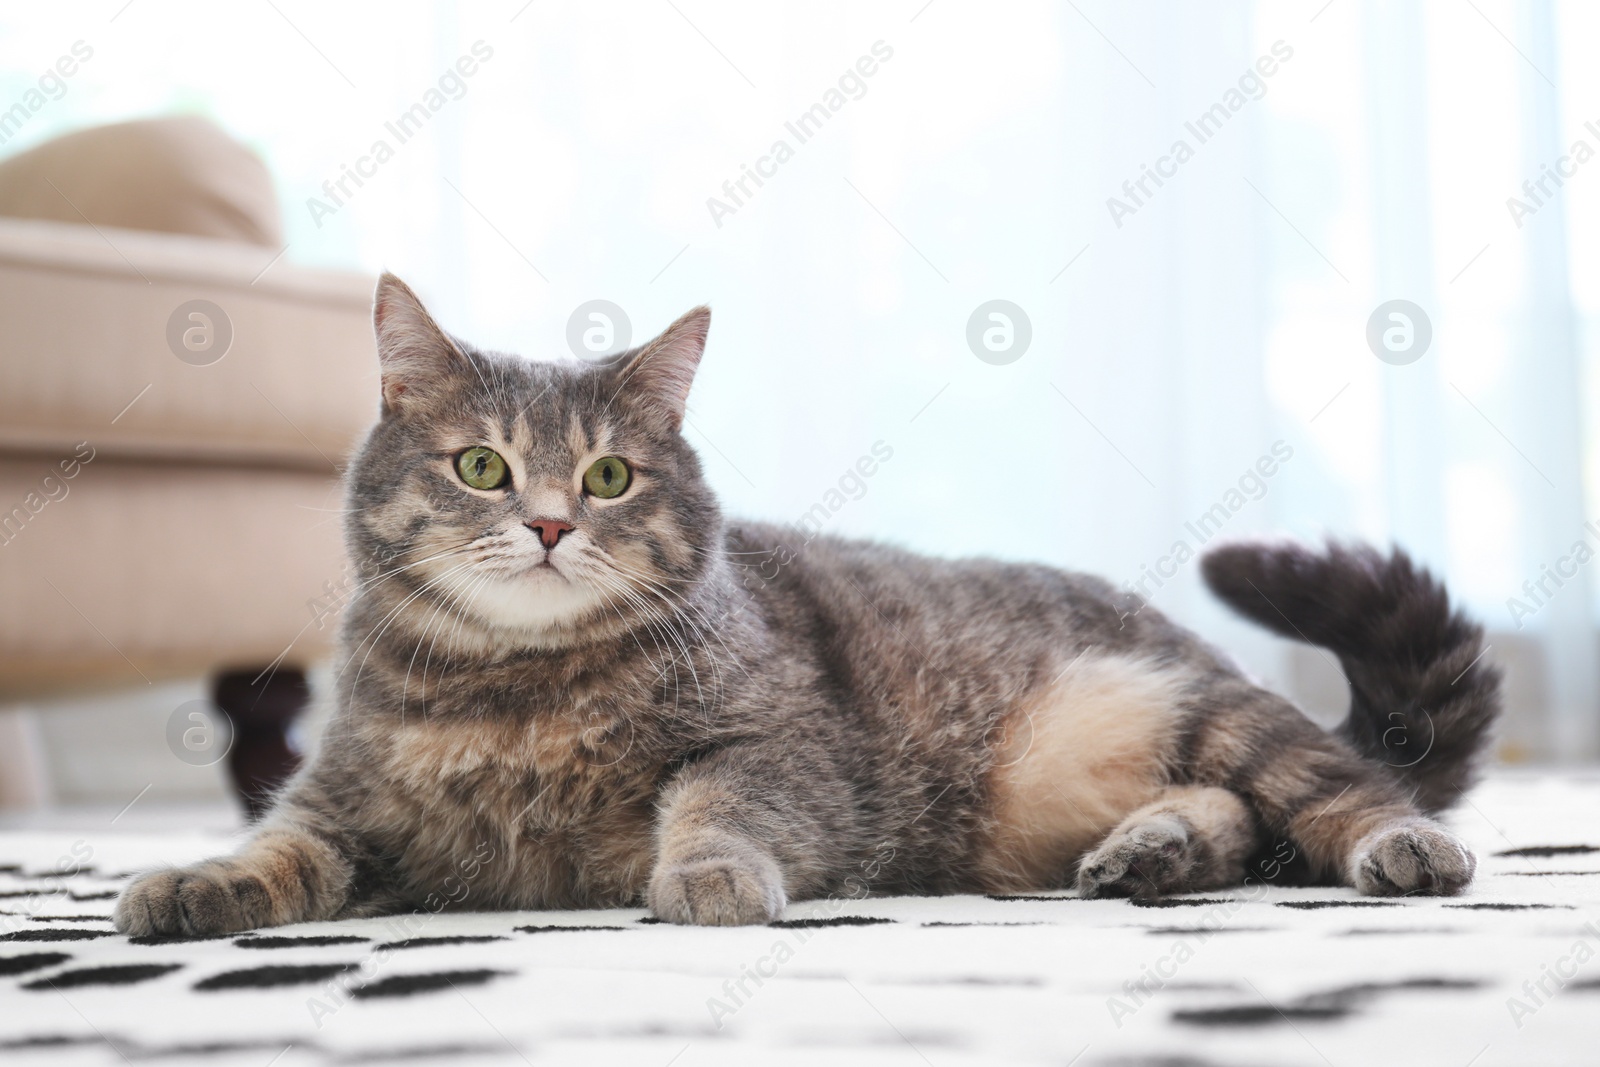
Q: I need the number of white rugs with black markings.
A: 1